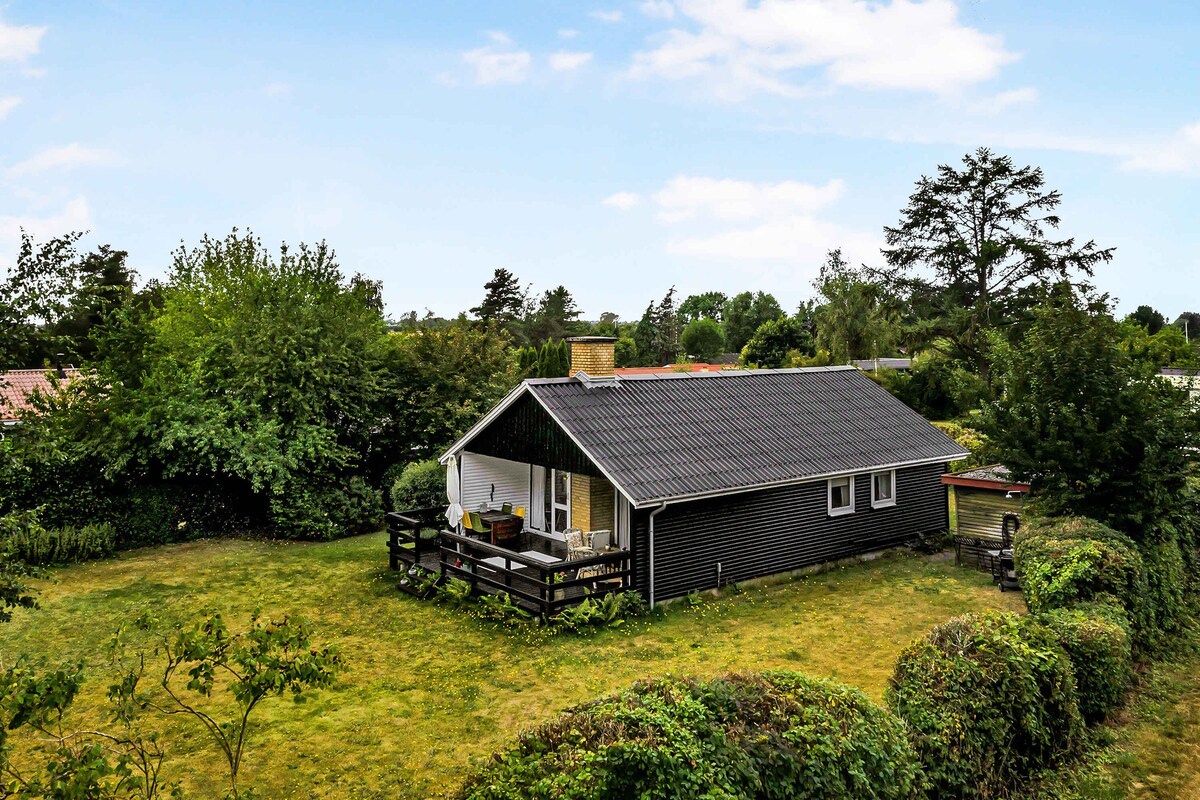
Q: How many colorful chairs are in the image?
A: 4